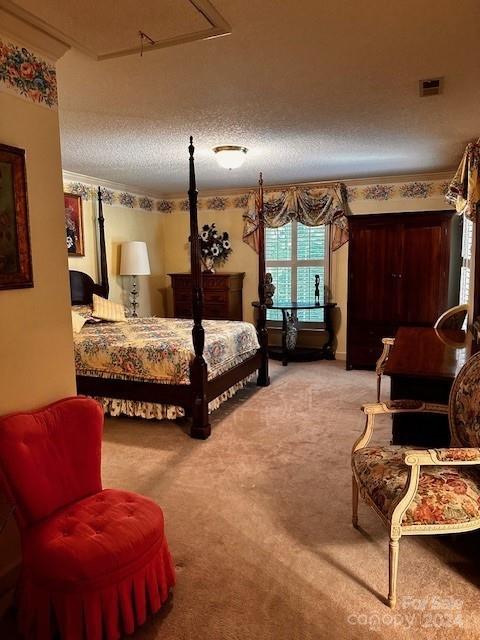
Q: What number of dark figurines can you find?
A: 2